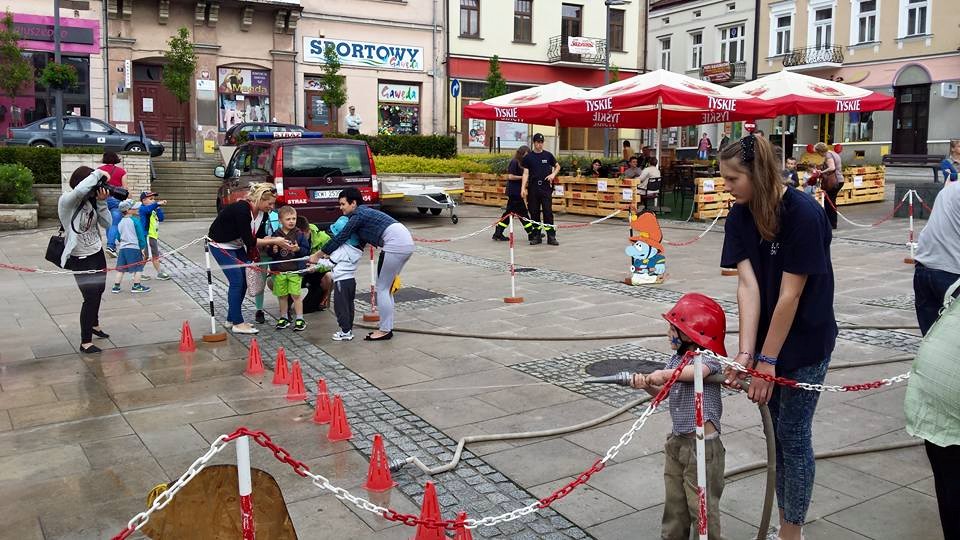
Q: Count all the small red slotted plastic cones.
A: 9